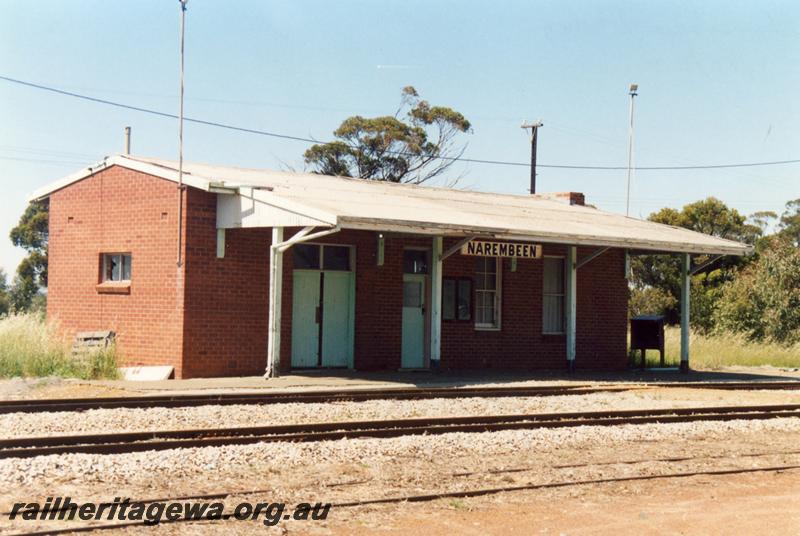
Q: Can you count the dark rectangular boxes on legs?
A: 1